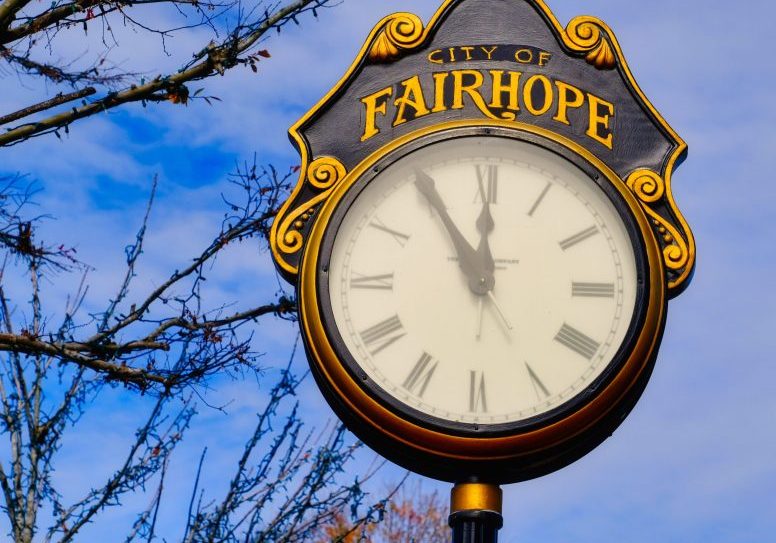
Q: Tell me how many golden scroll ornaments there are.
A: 4